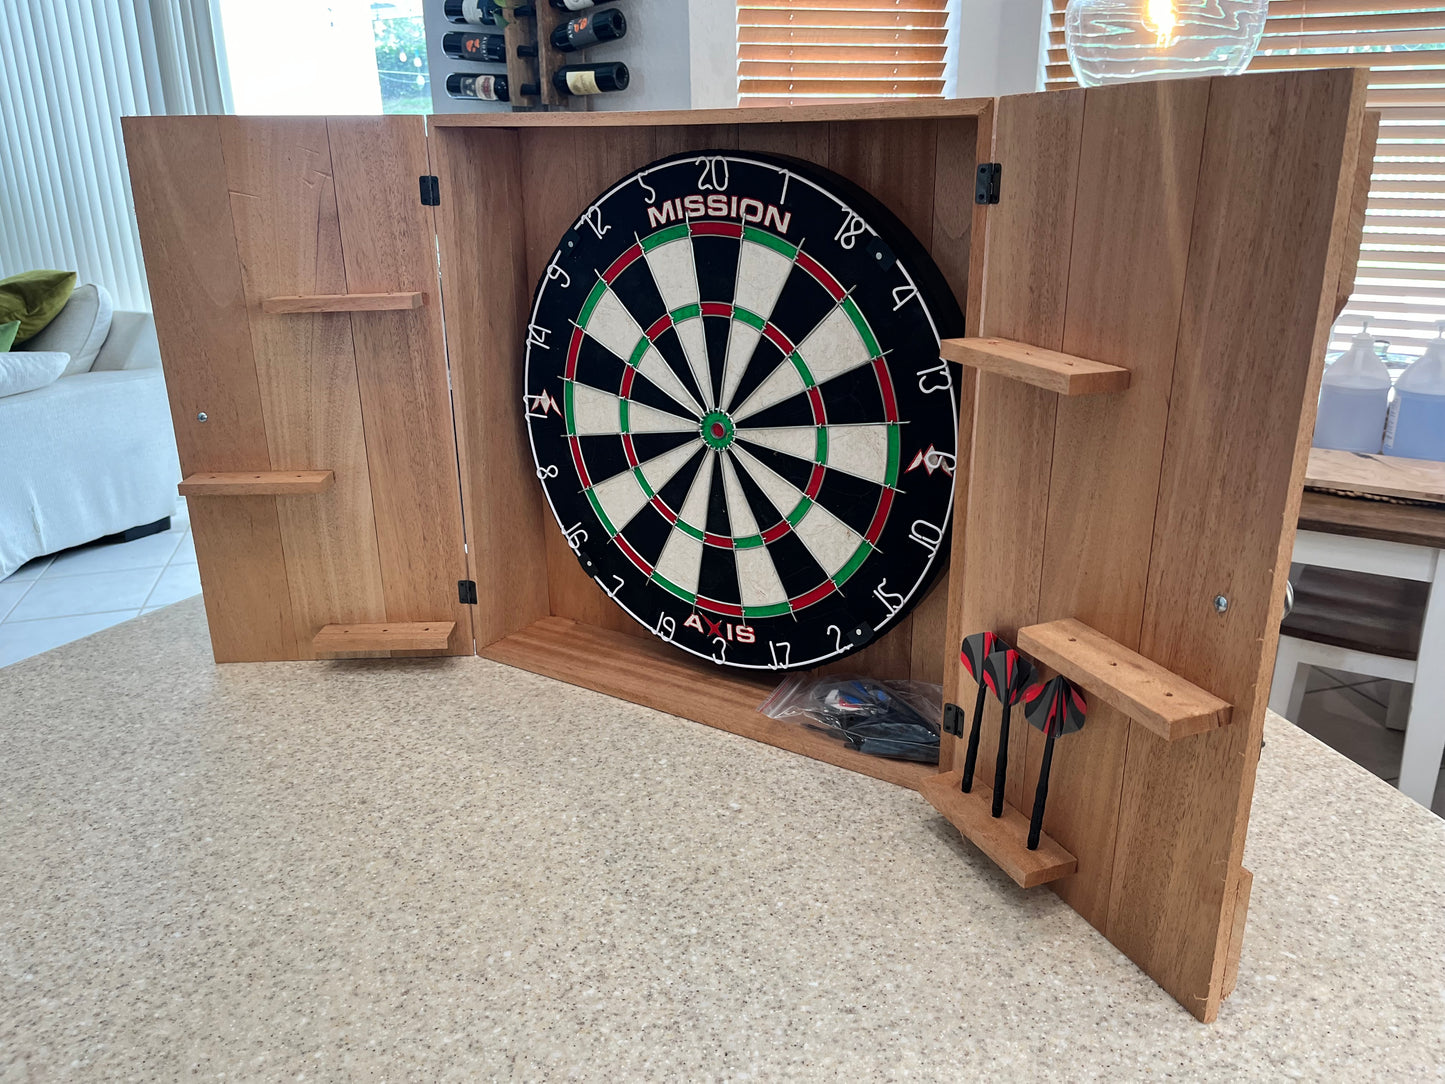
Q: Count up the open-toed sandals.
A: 0